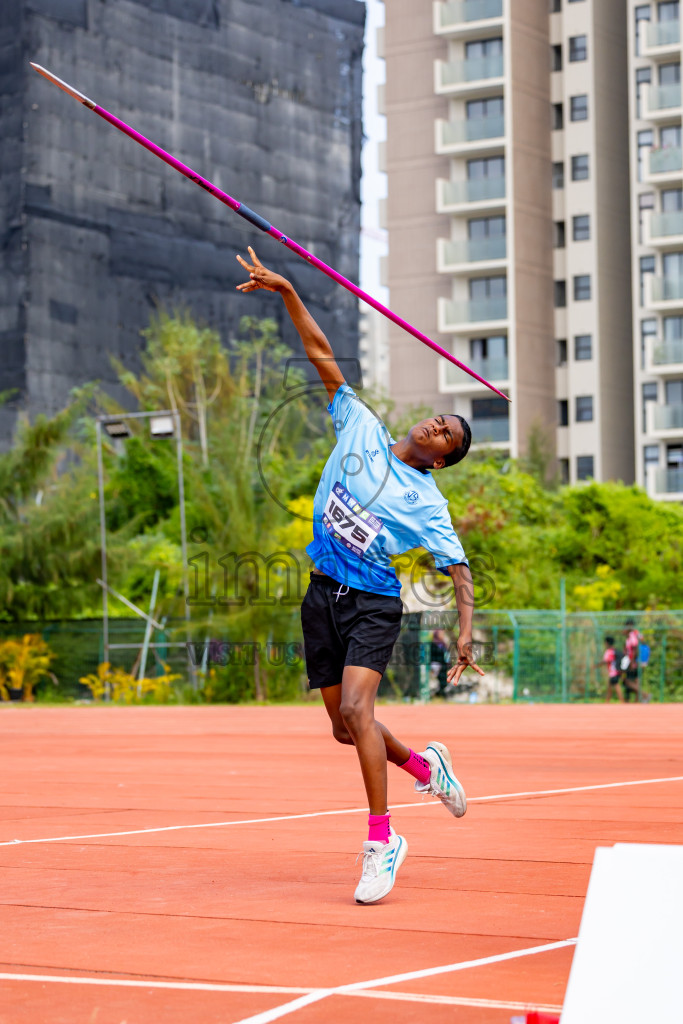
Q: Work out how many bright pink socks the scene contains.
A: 2